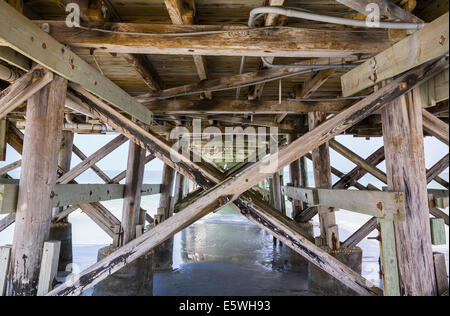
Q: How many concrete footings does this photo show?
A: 5